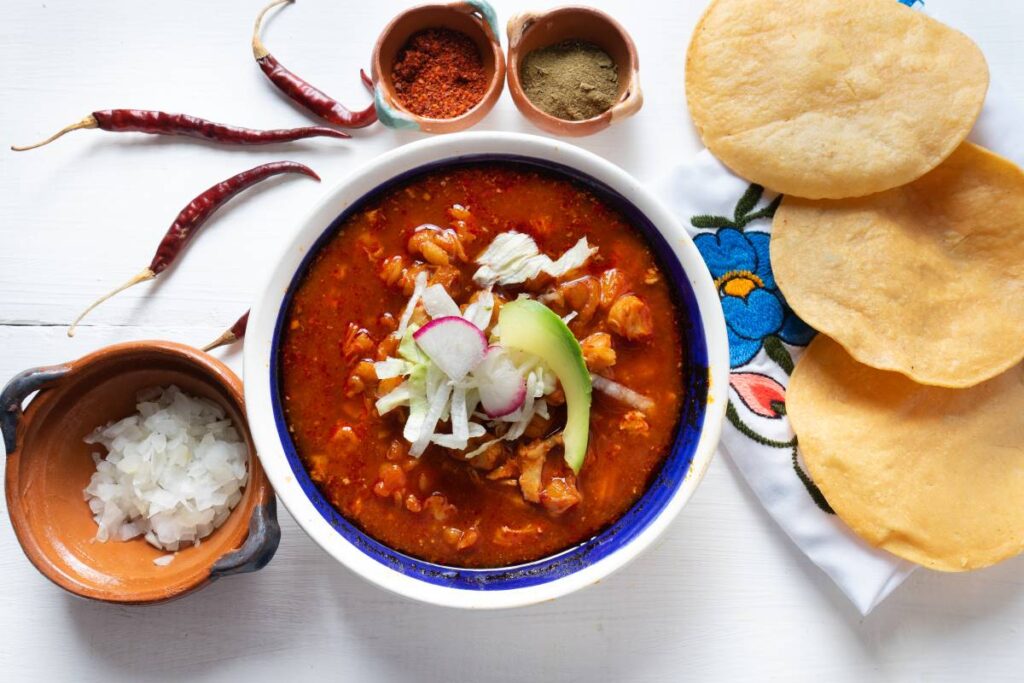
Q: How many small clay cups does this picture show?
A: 2